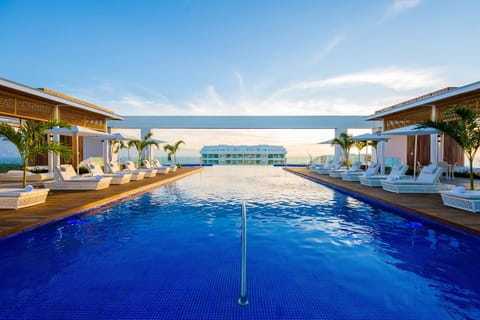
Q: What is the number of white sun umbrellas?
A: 6